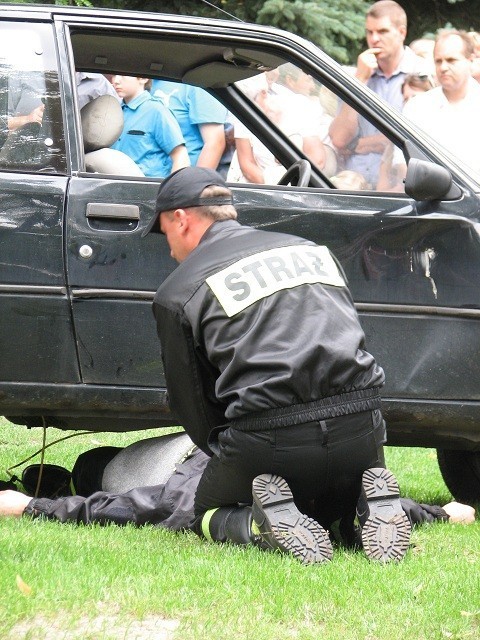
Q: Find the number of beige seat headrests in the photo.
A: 1